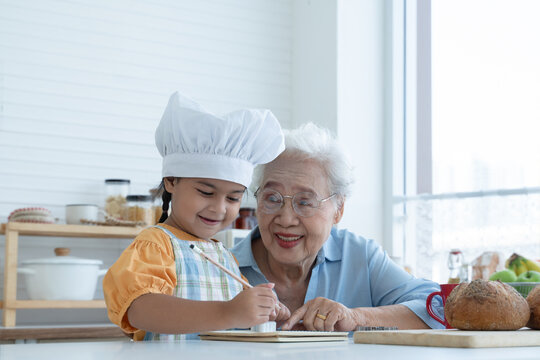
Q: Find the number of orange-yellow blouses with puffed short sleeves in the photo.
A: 1